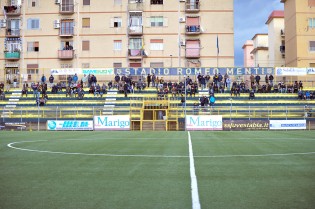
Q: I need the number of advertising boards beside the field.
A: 6